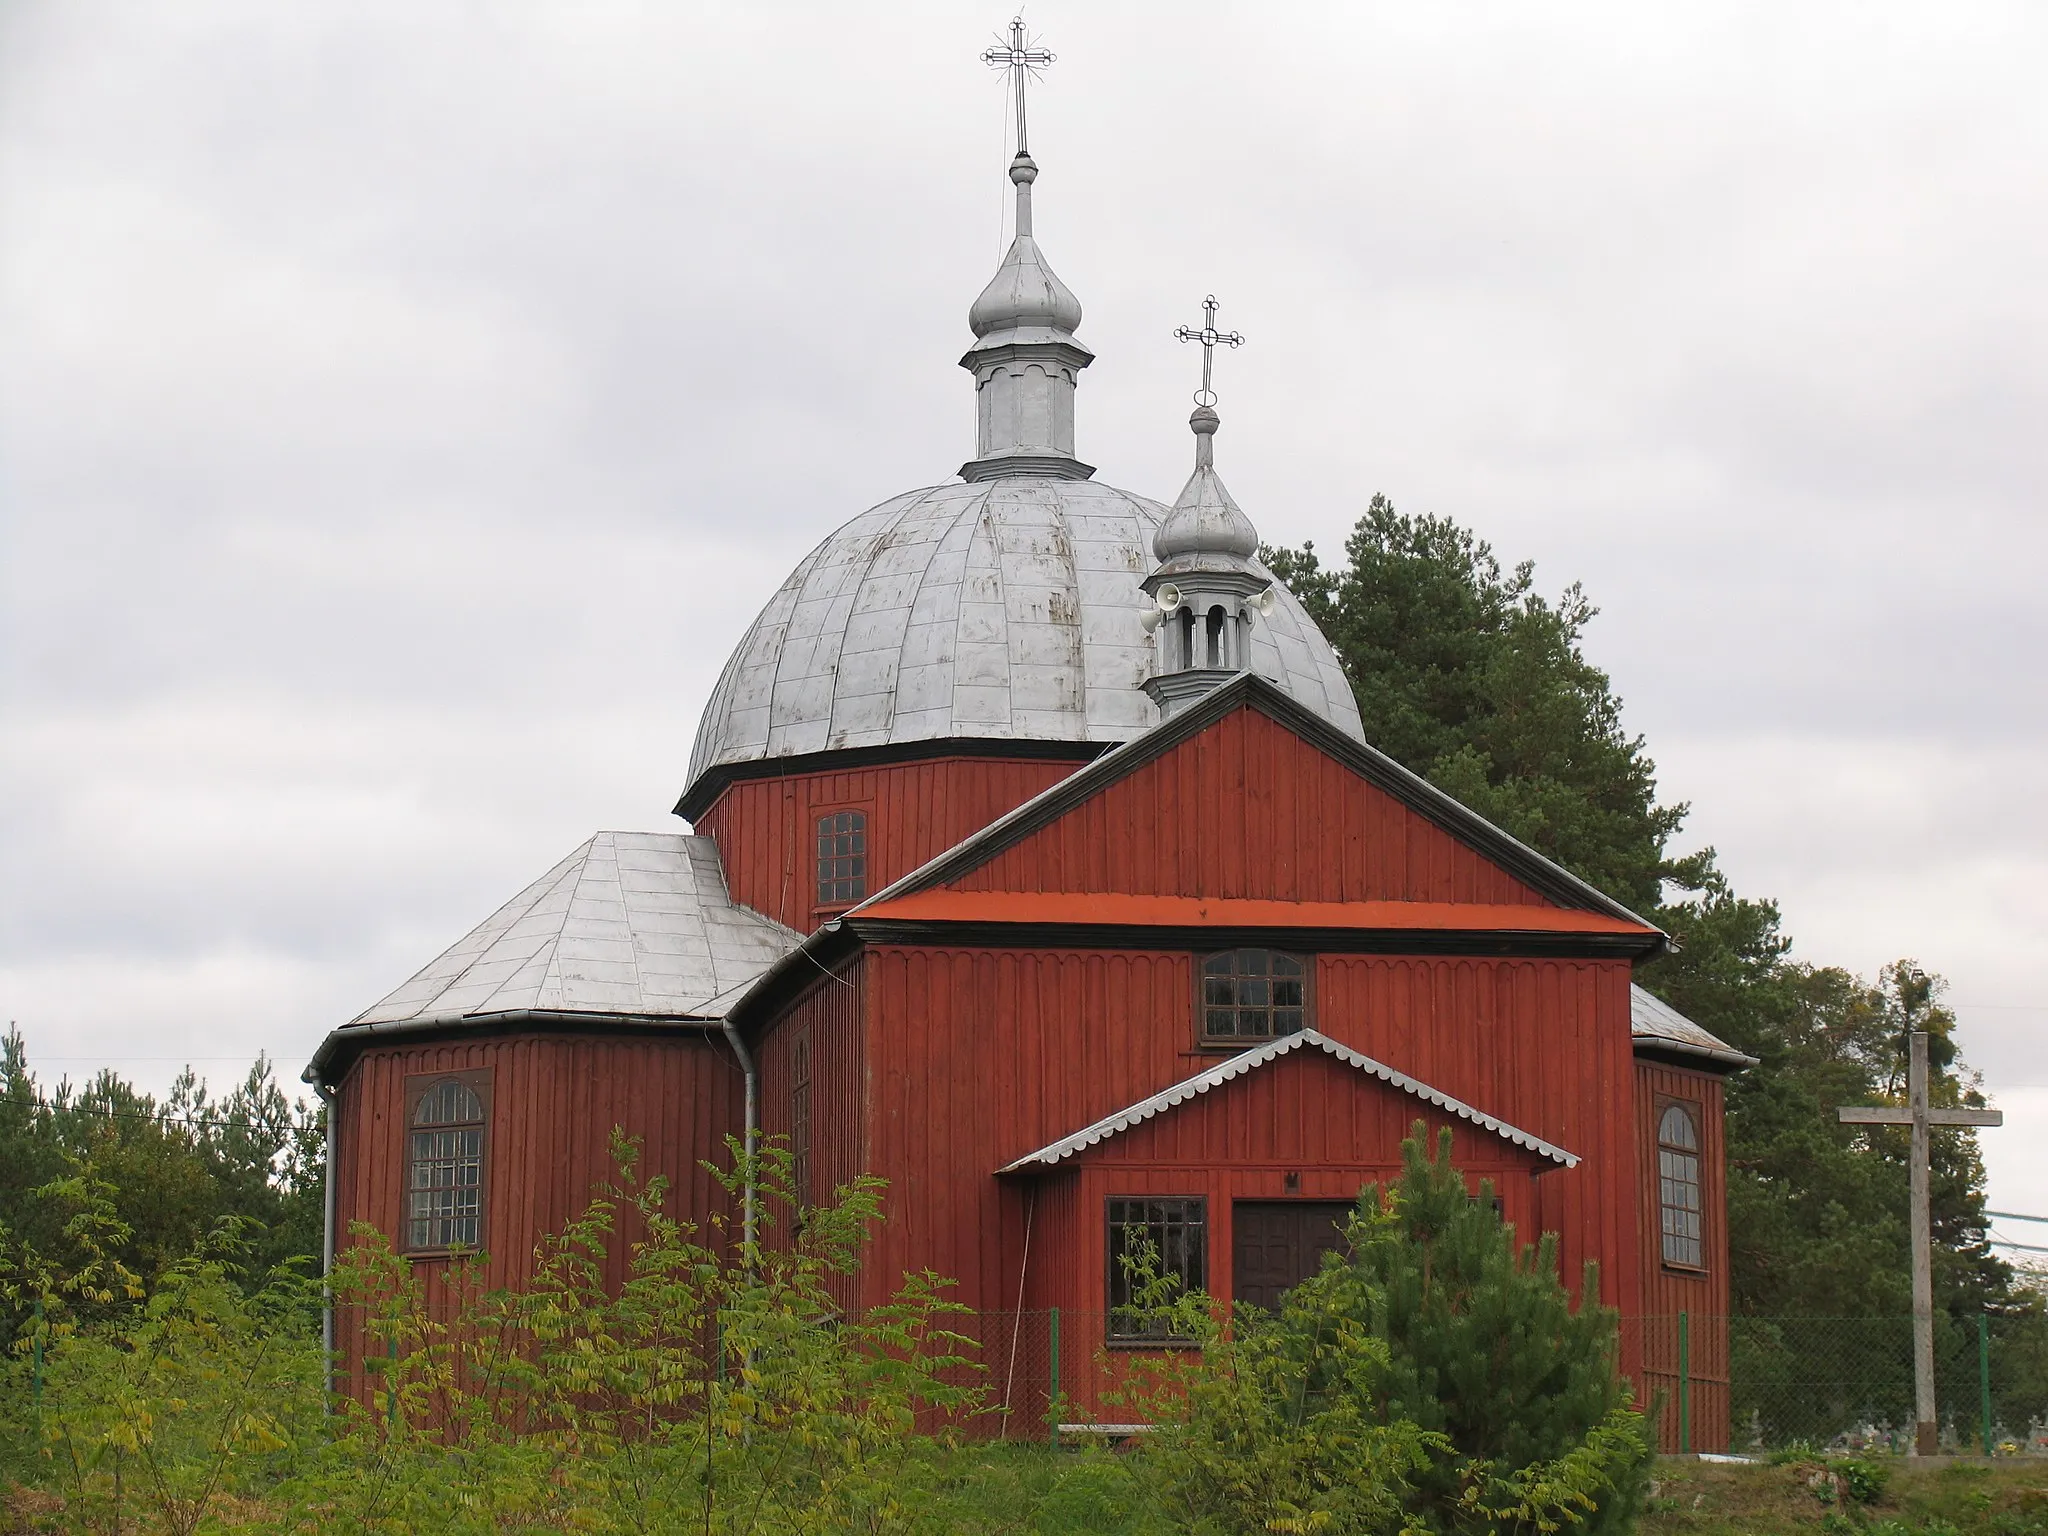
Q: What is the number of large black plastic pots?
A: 0